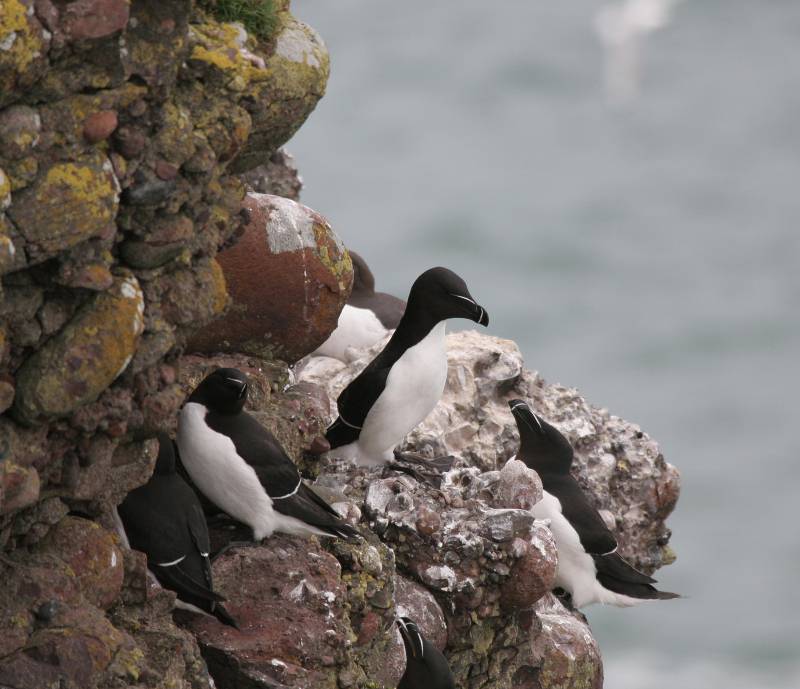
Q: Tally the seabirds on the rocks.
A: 6